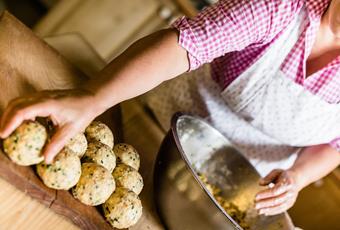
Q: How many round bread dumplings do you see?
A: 9